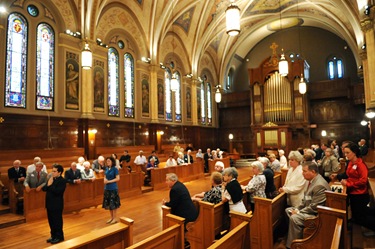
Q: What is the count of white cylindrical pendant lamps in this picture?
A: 6